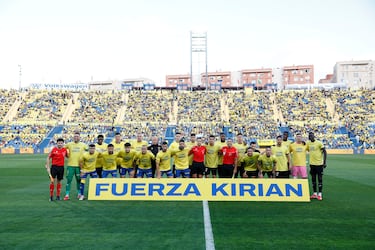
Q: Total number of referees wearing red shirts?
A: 3